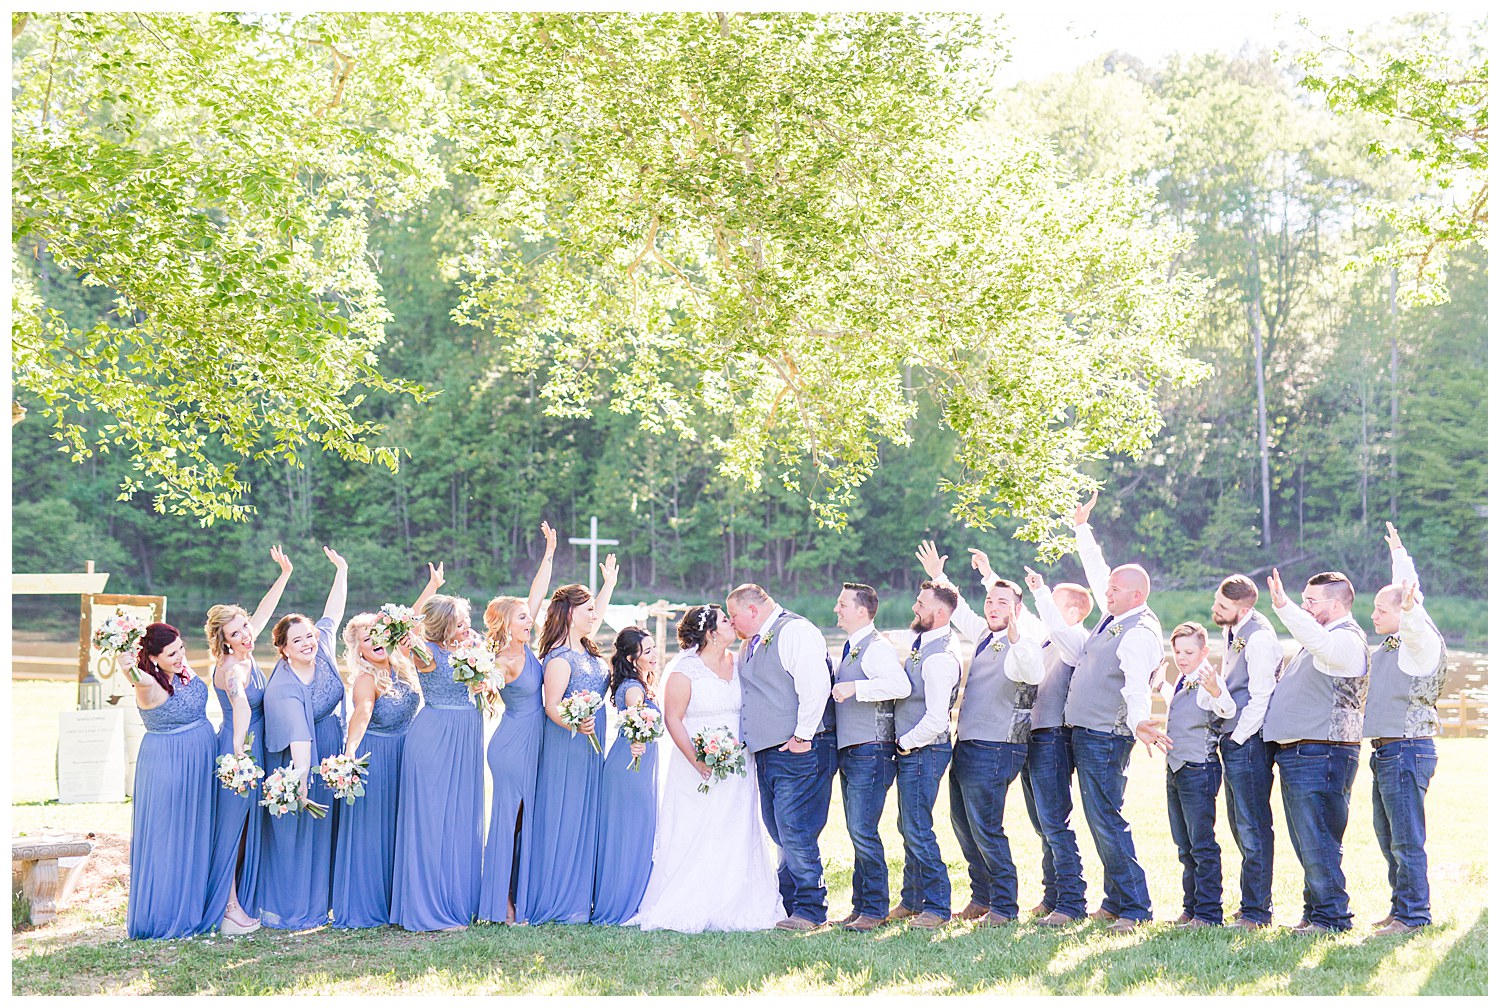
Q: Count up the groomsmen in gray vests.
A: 9